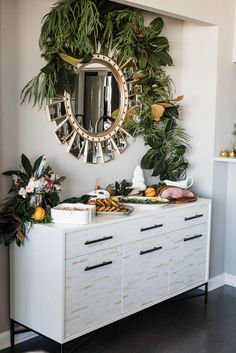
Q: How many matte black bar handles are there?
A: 6